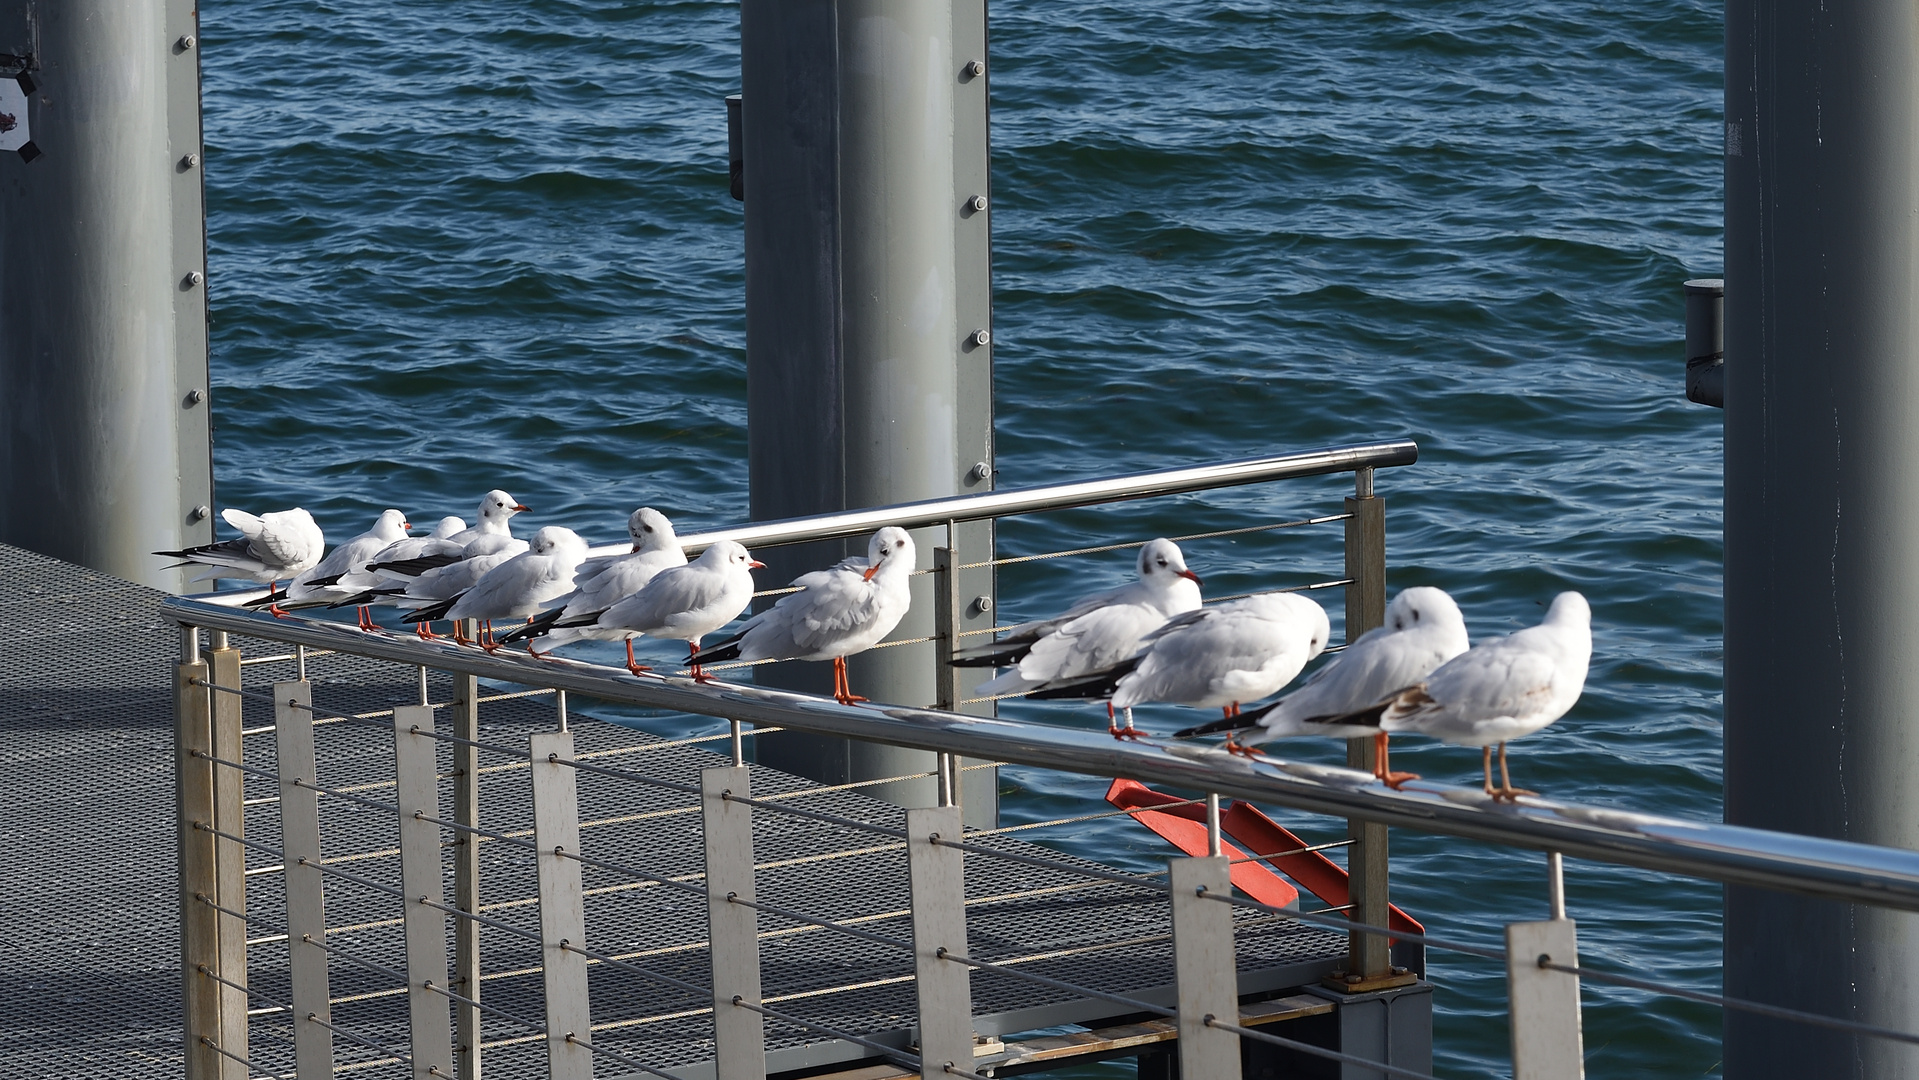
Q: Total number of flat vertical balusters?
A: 7